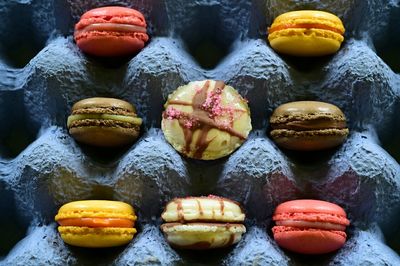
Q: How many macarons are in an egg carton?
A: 8